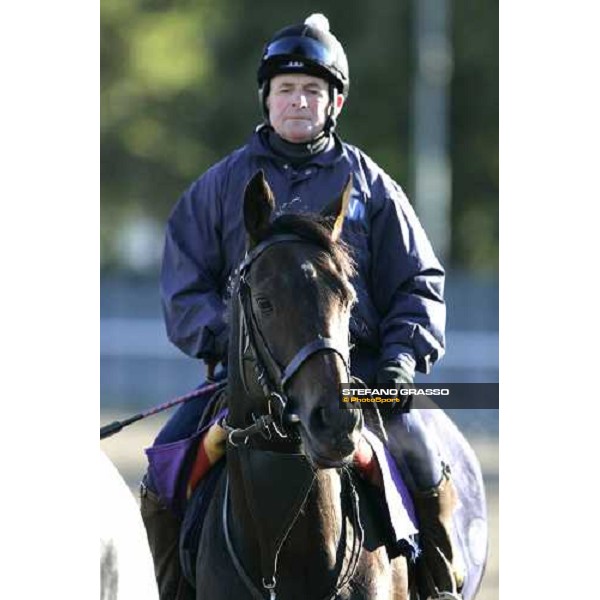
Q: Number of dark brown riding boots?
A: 2